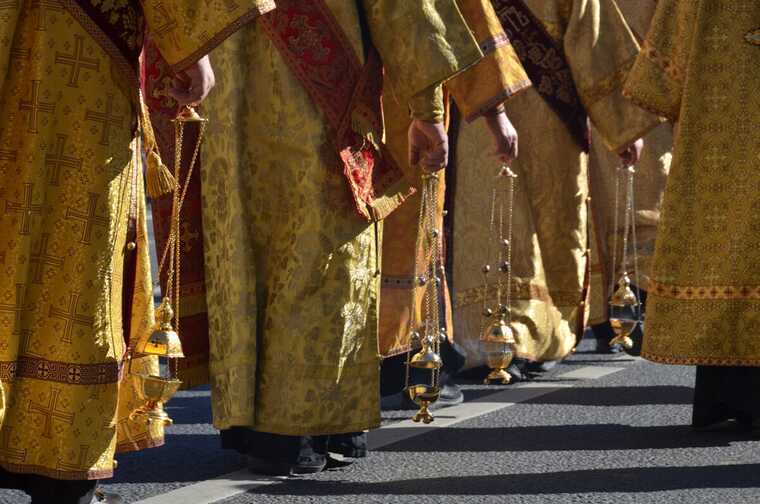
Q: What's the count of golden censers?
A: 4